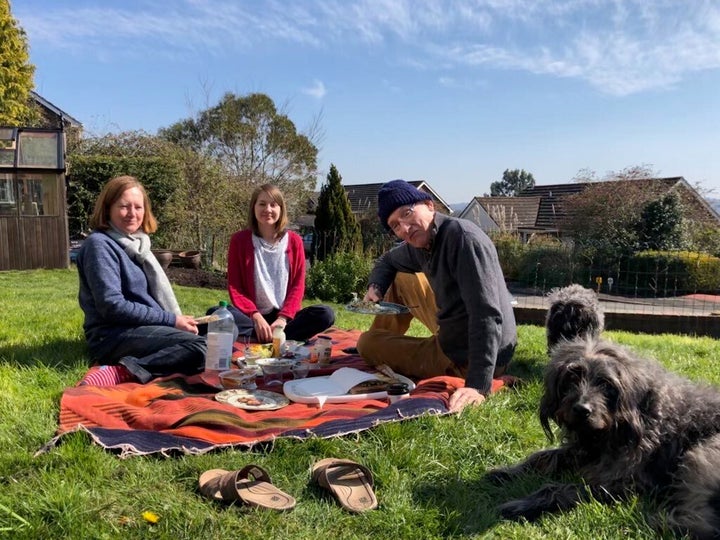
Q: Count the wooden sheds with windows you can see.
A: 1